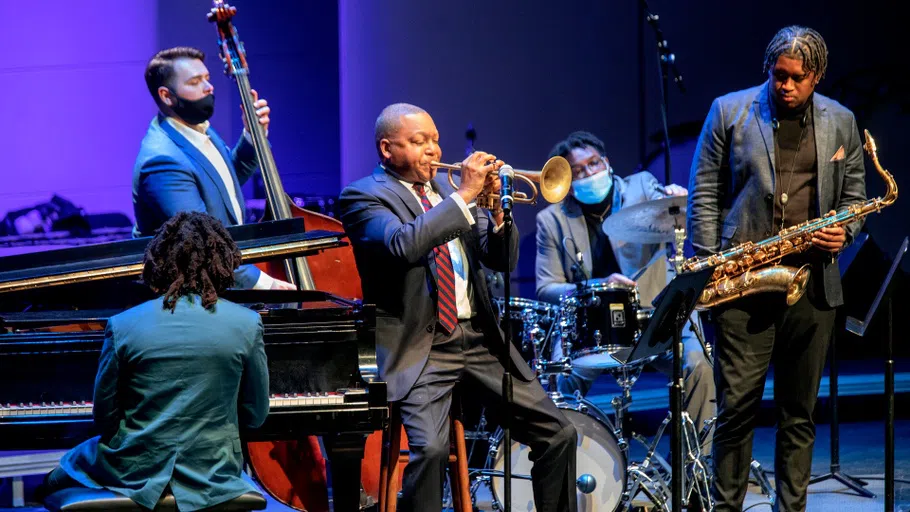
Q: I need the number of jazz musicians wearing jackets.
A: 5